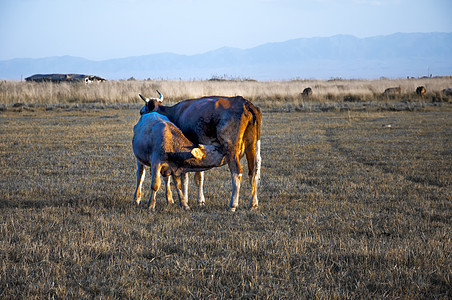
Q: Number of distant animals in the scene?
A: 4